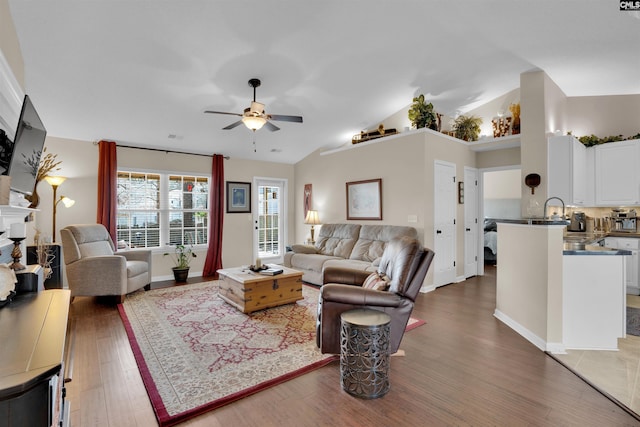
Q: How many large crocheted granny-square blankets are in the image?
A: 0